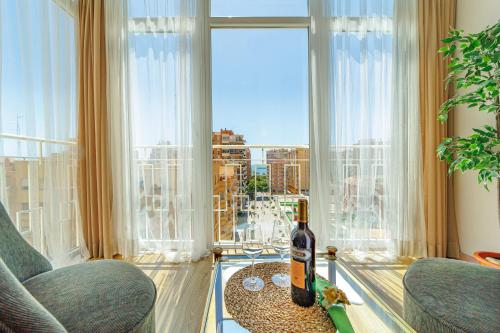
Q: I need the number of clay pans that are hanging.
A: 0